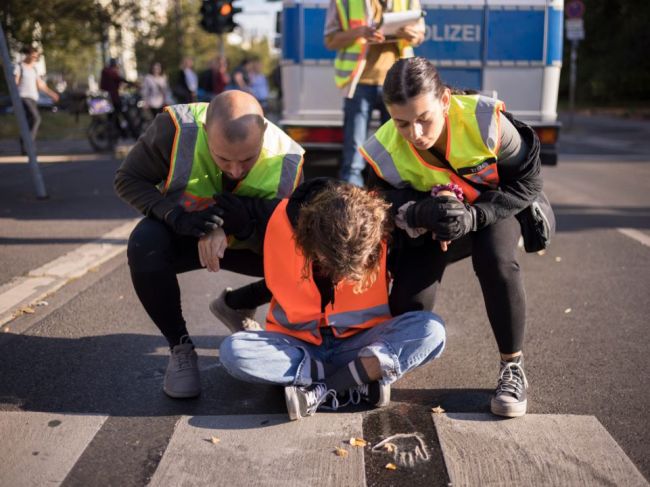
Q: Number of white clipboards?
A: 1